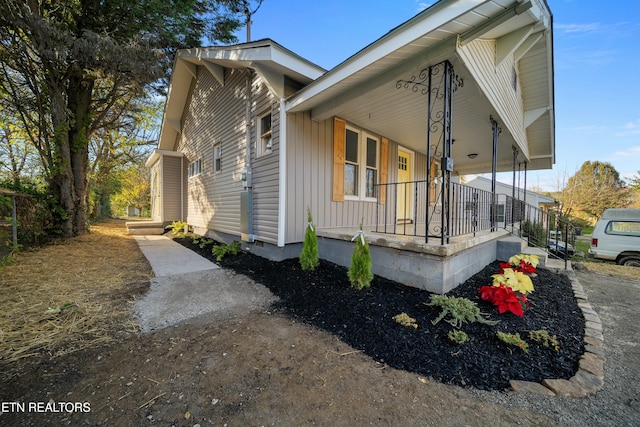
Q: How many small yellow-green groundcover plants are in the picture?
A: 4